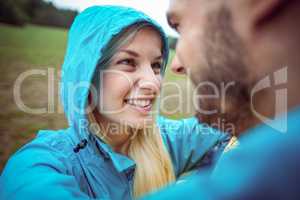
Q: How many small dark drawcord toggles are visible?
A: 1